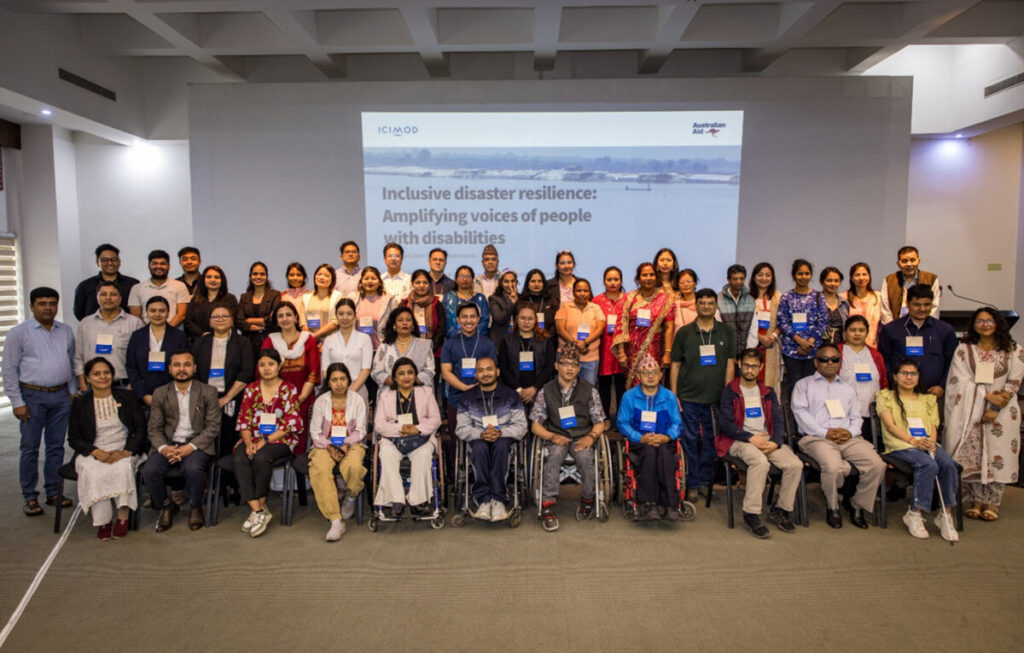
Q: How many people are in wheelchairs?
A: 4